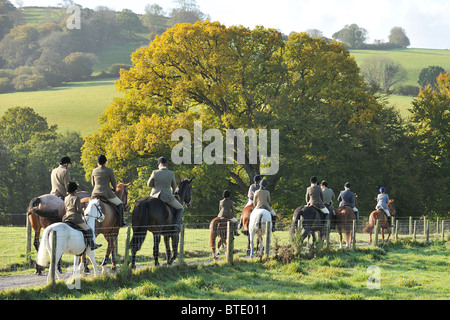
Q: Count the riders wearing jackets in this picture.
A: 11